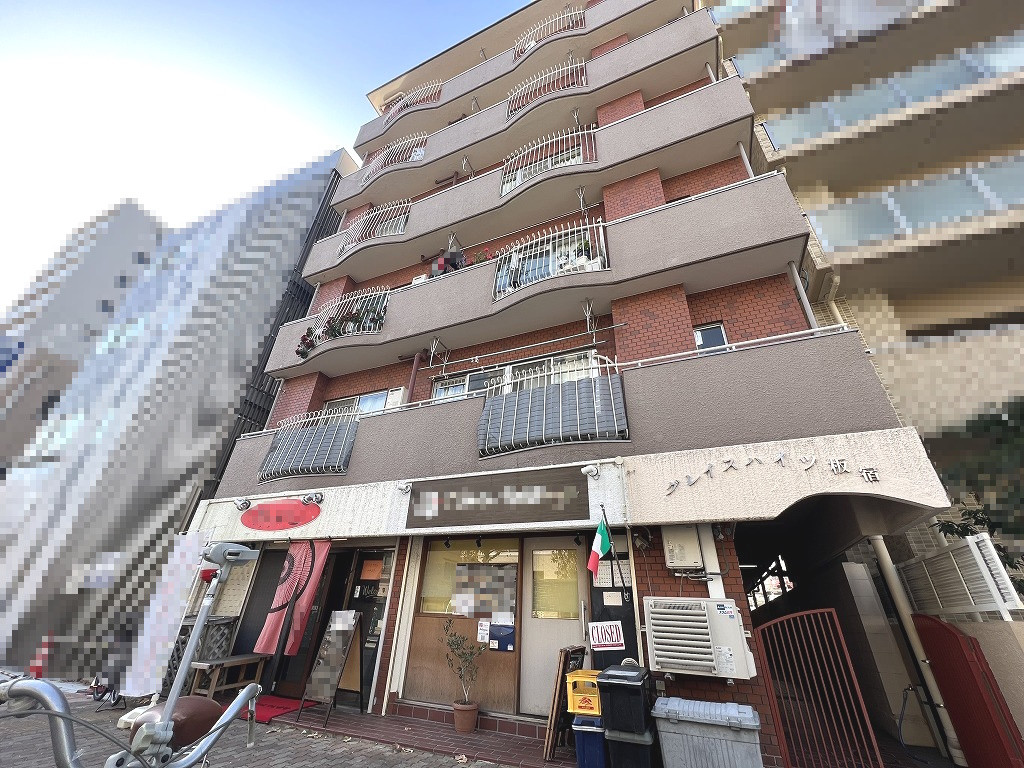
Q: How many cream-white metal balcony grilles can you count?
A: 10